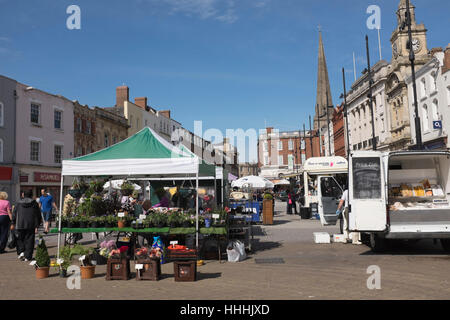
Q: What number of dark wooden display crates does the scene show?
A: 3